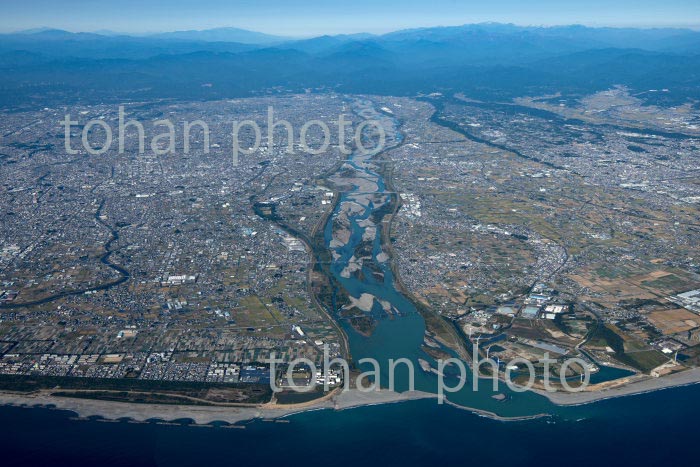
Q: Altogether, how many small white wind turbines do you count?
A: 6